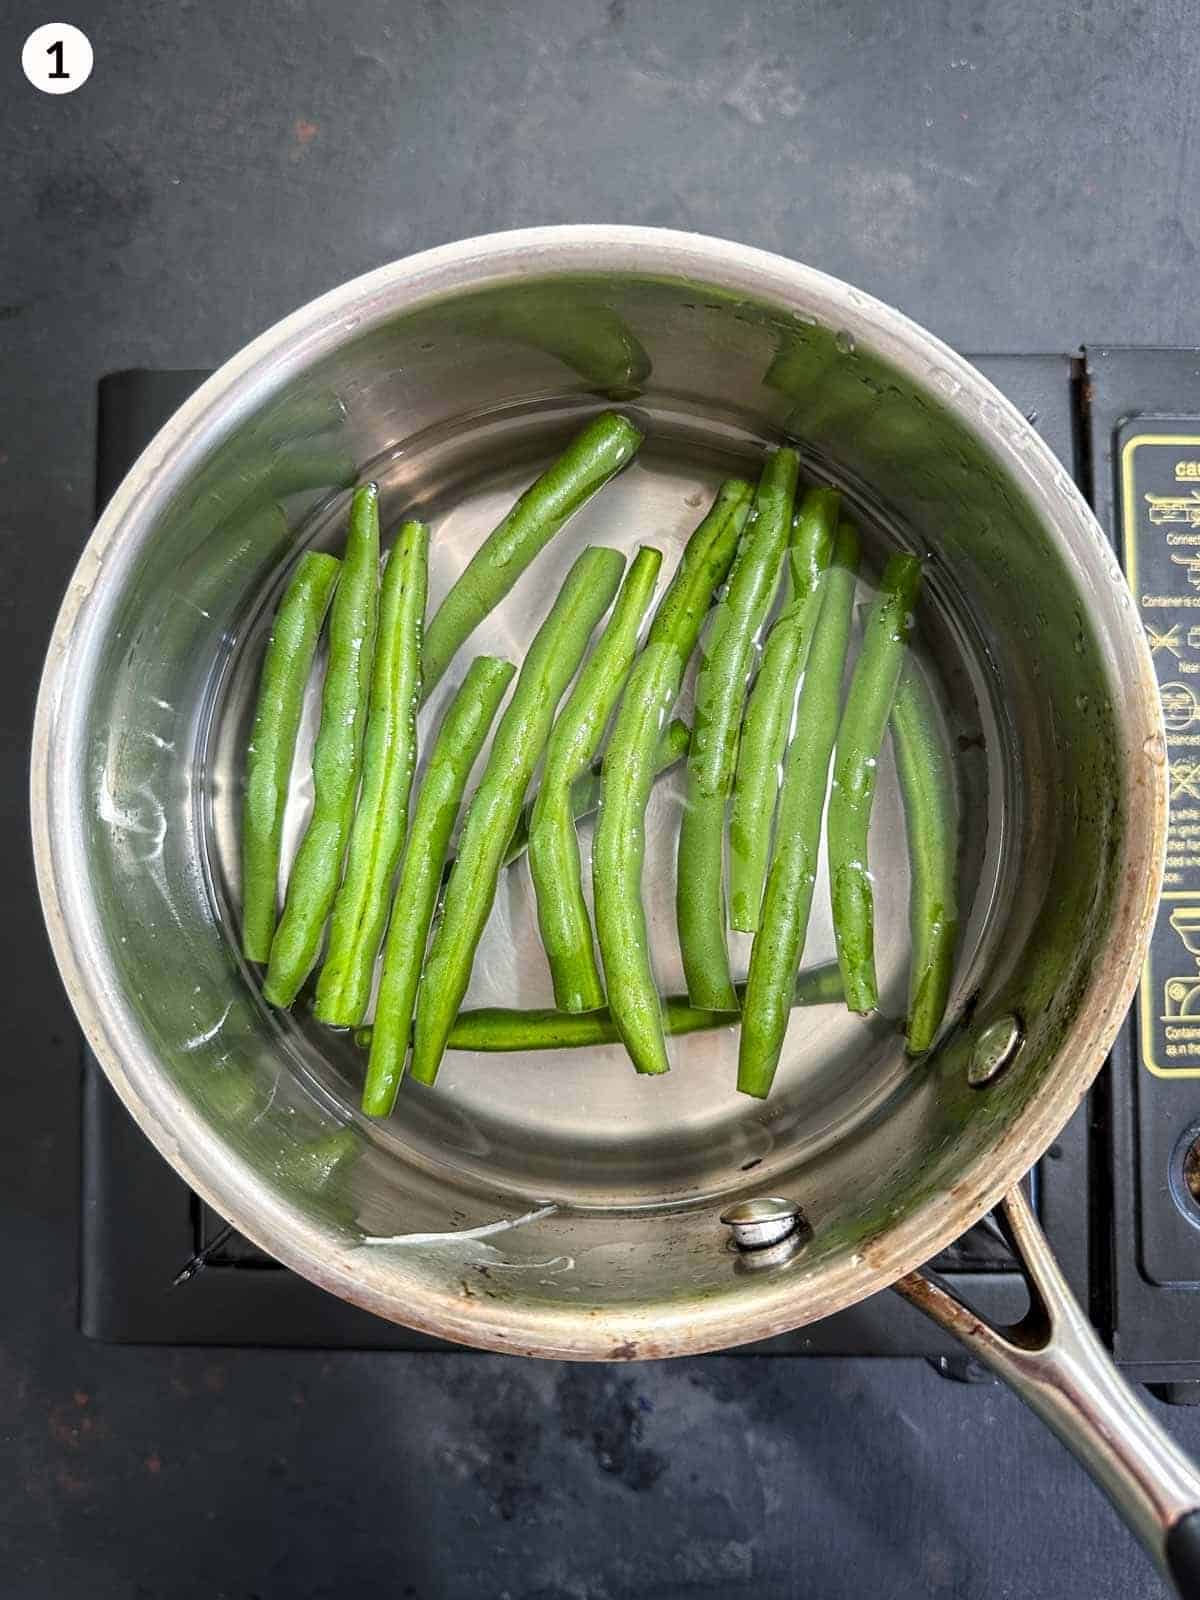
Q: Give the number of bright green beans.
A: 15